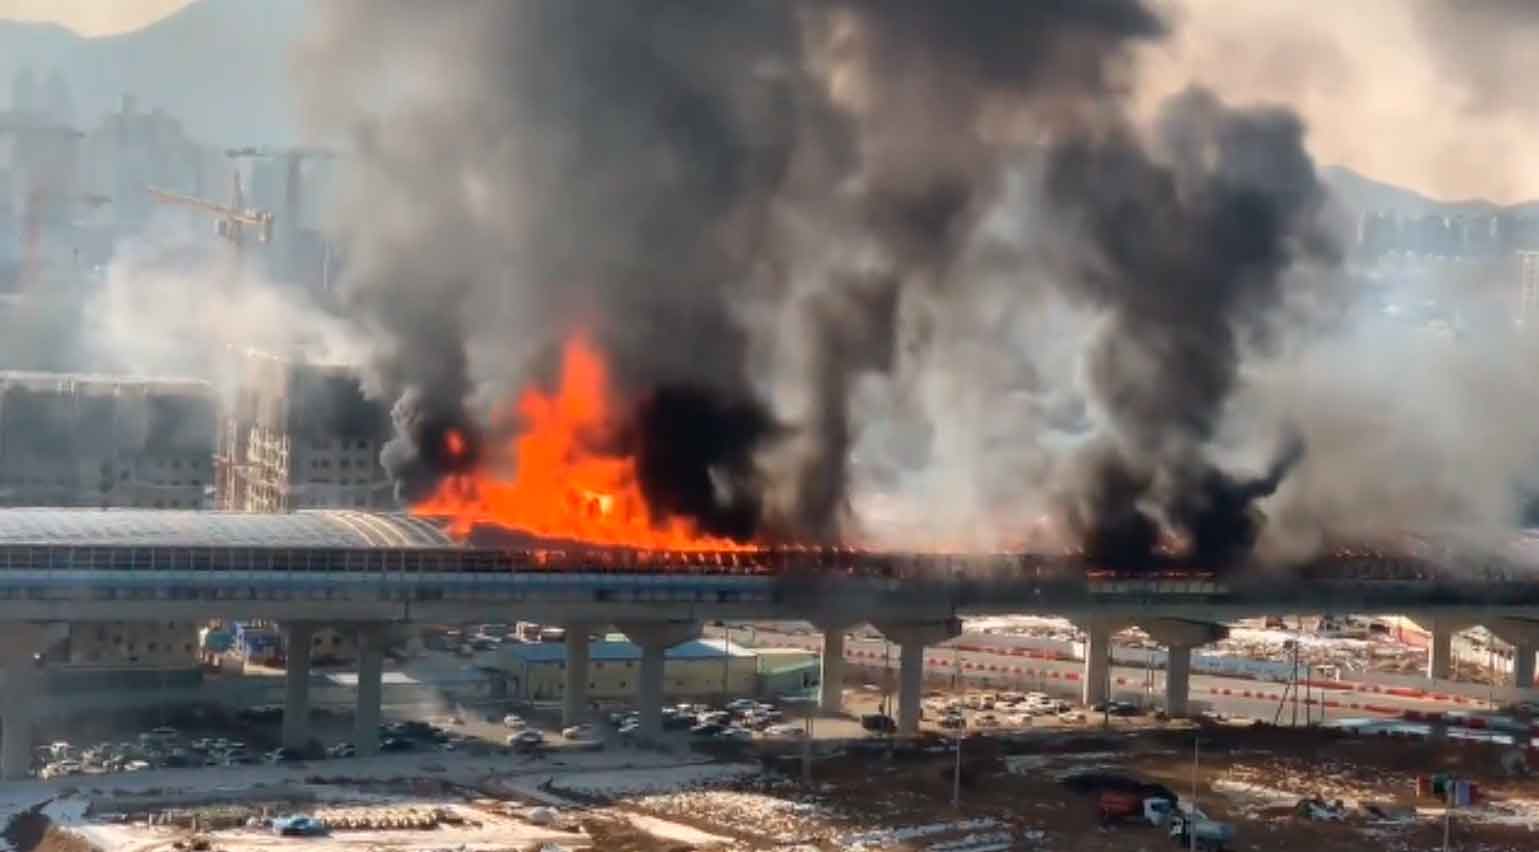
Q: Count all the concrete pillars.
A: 11